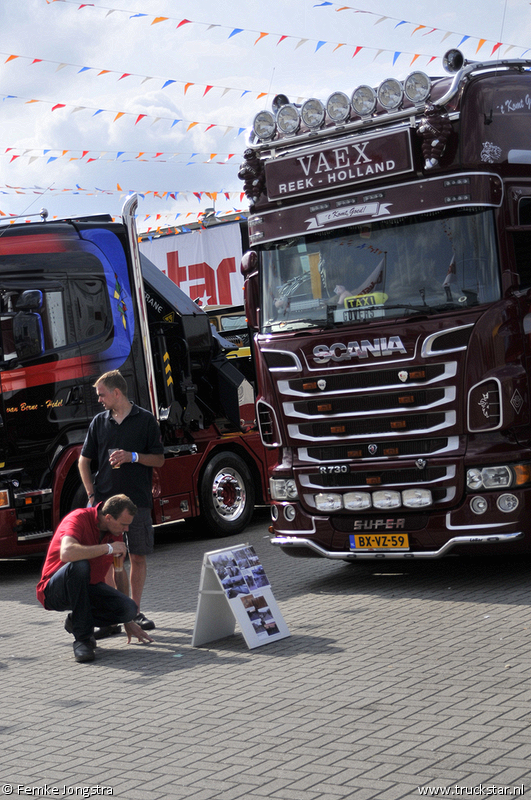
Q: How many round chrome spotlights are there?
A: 7